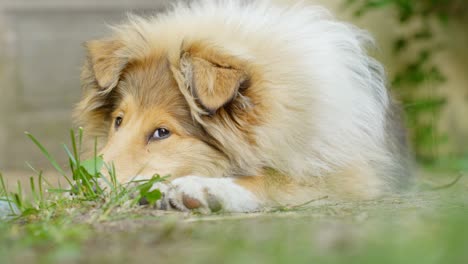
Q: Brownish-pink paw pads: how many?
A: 1